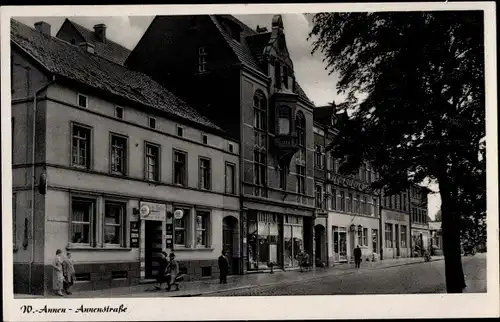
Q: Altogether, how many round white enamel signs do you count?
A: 2